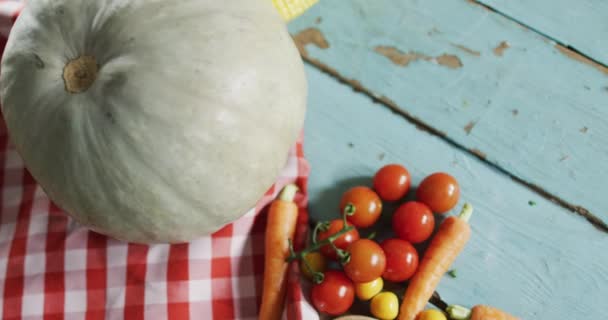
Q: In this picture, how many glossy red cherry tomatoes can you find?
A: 8